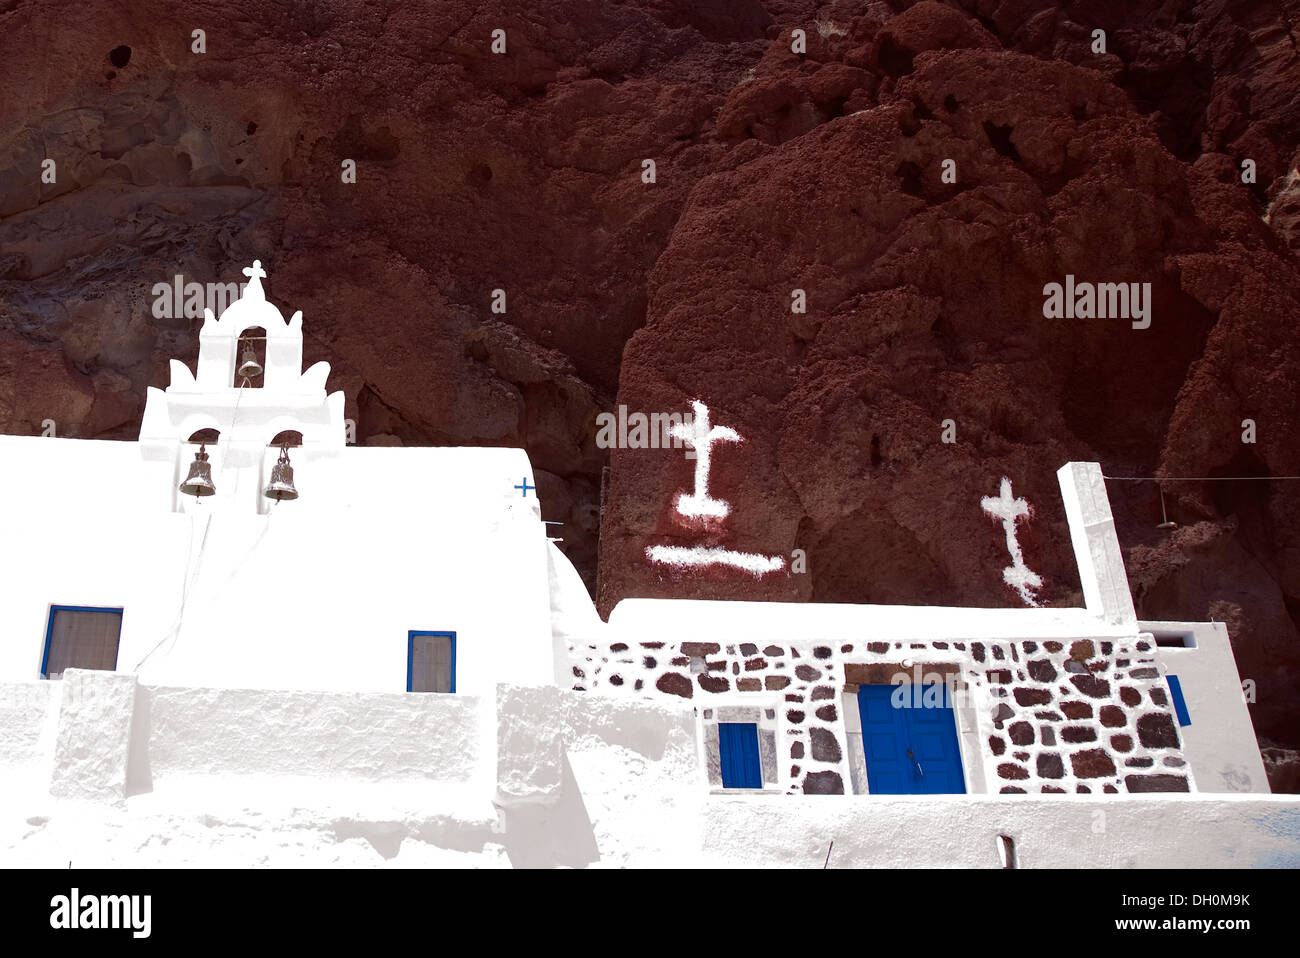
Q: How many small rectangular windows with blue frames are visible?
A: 2